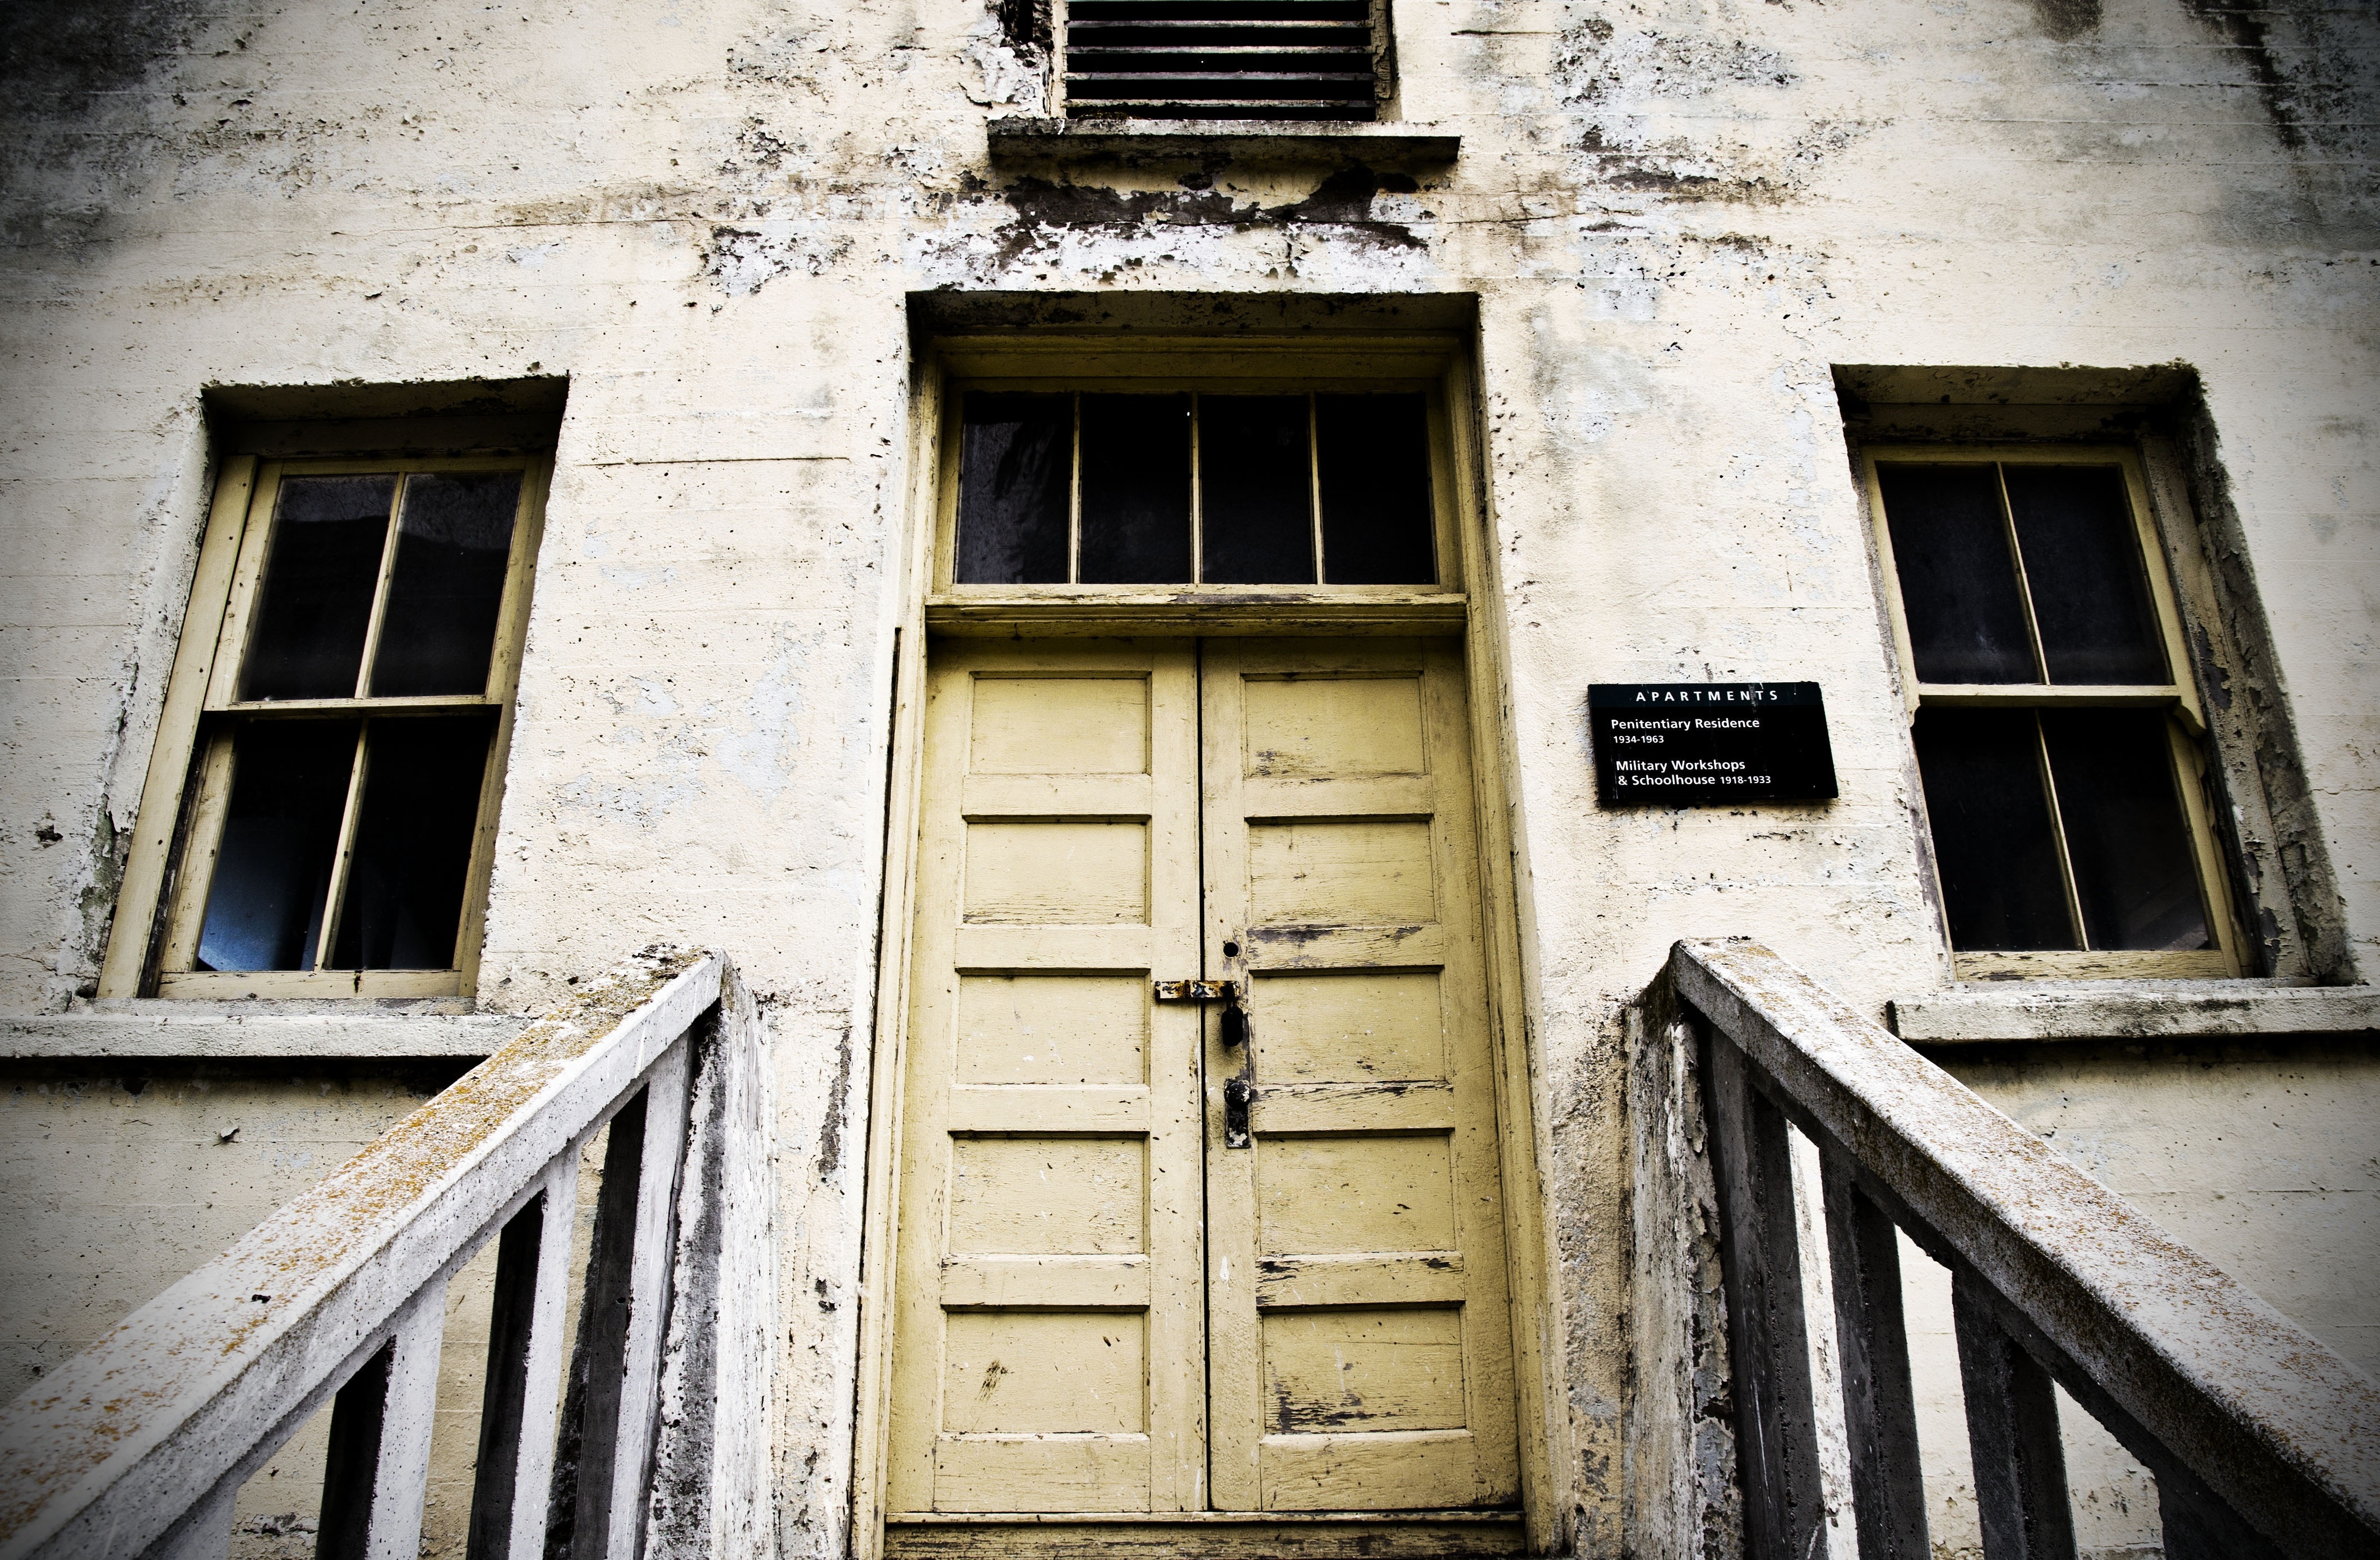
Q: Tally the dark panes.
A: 12